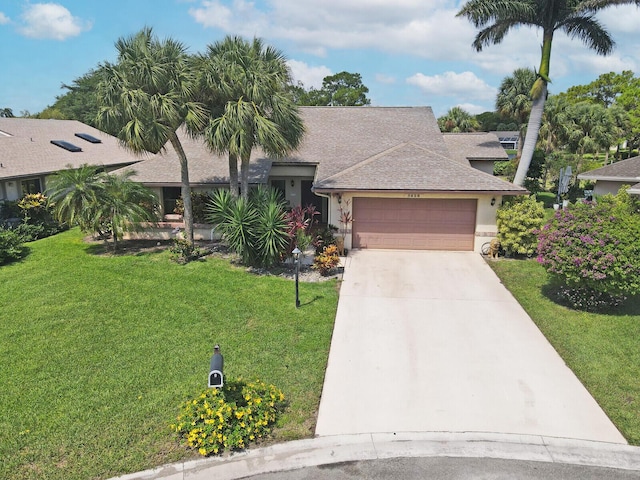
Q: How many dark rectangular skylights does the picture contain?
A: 2